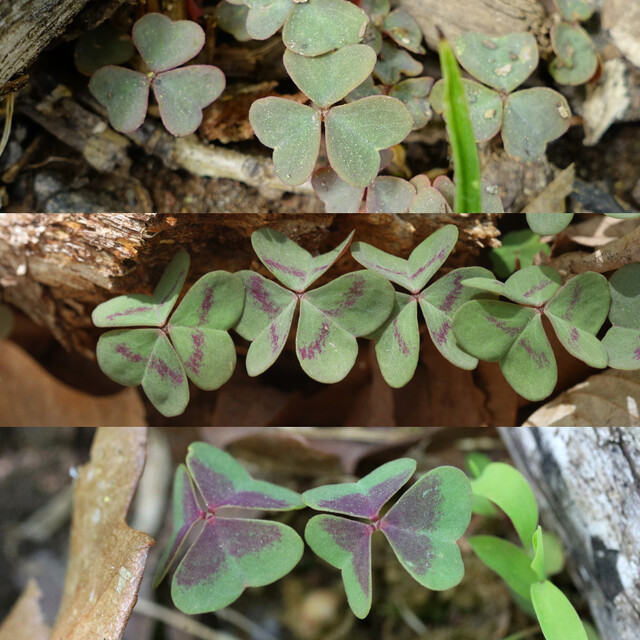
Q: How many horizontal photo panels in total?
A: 3